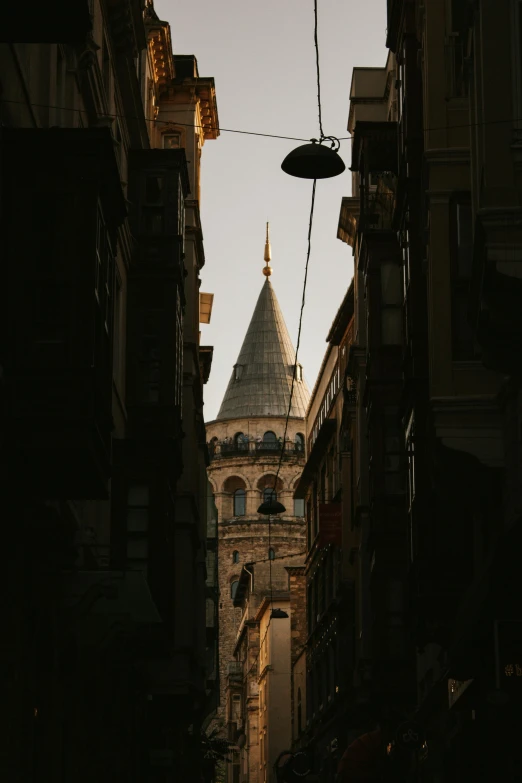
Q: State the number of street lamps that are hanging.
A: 3